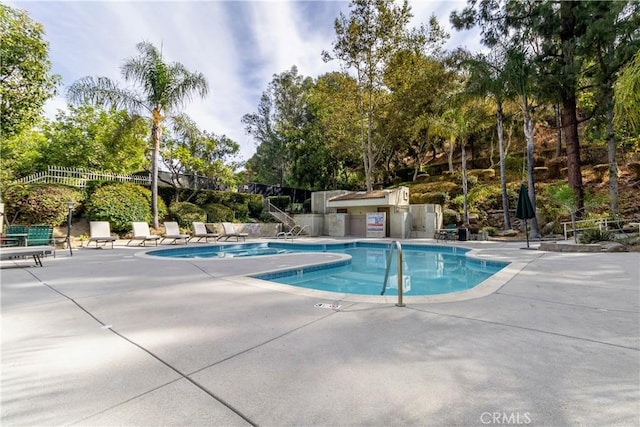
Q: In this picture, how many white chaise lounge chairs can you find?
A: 5